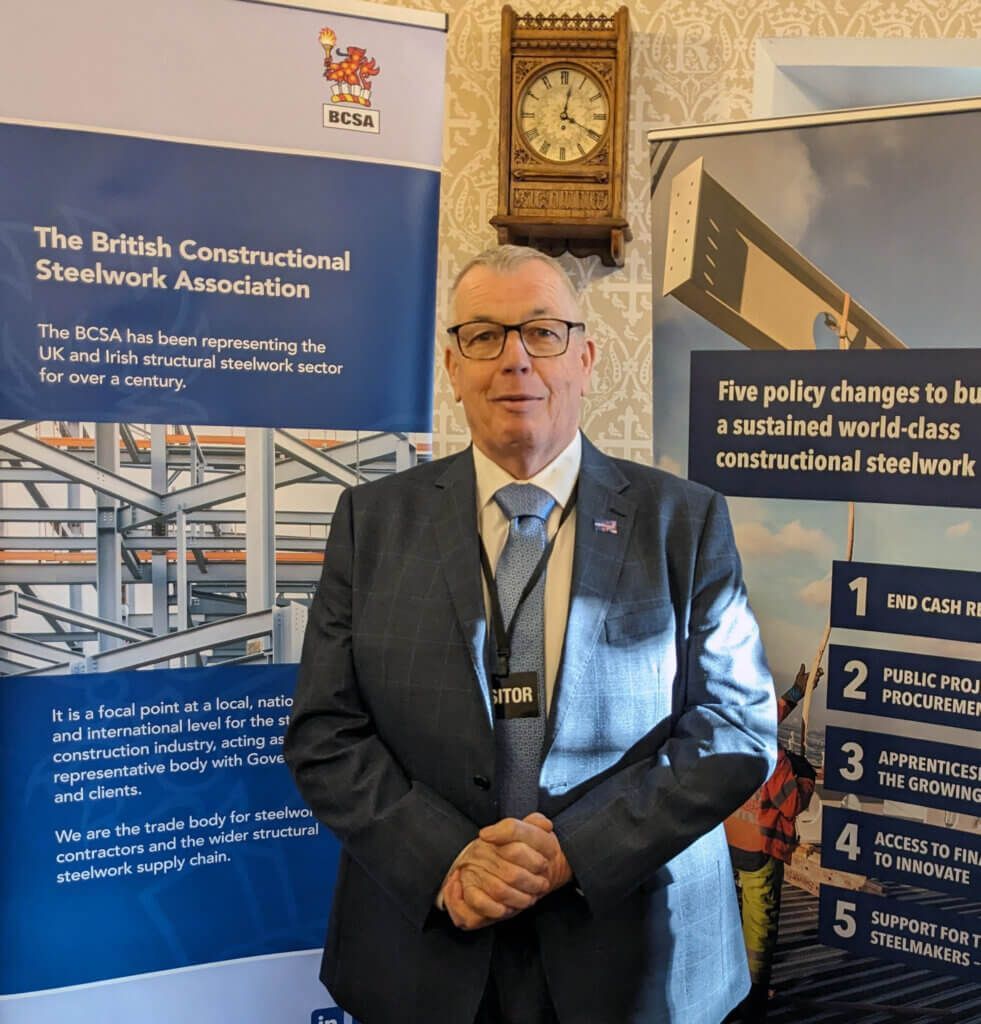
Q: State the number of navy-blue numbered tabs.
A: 5